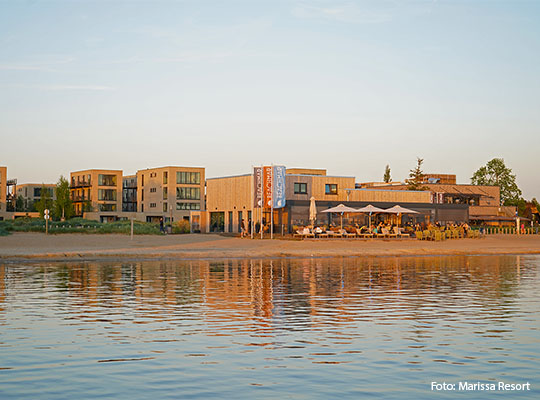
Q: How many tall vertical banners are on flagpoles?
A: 3